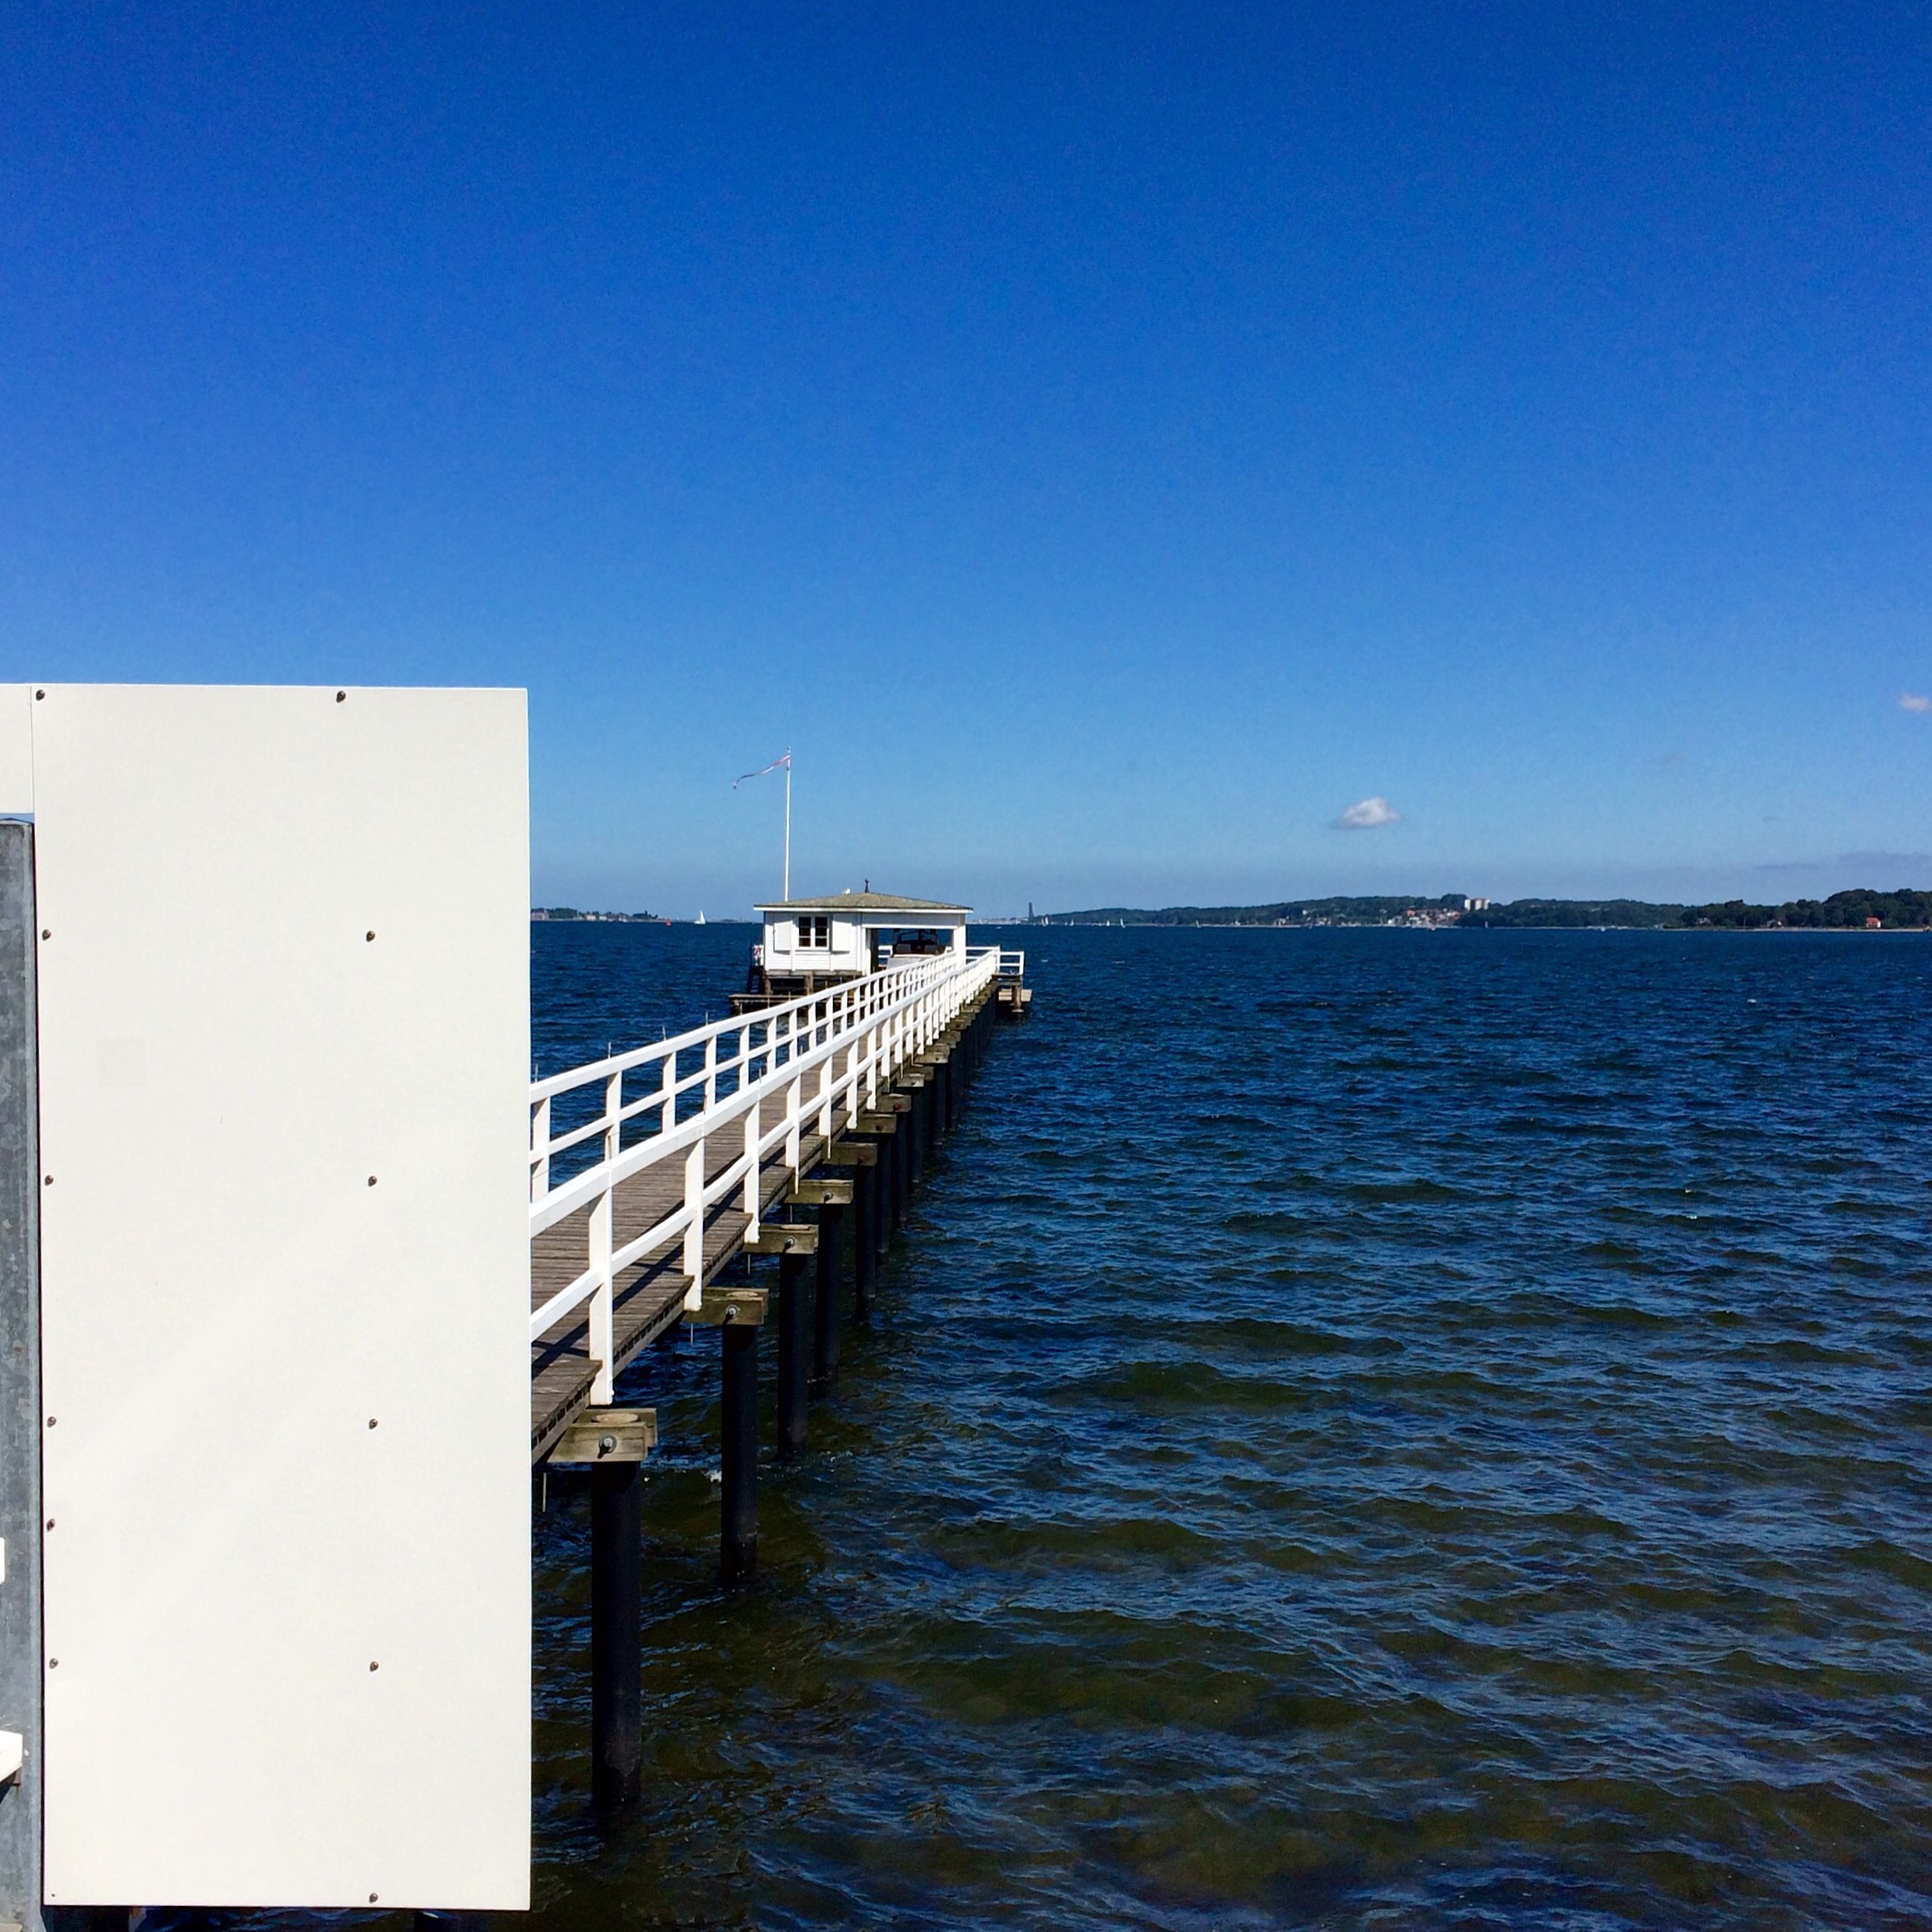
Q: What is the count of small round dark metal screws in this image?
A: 12